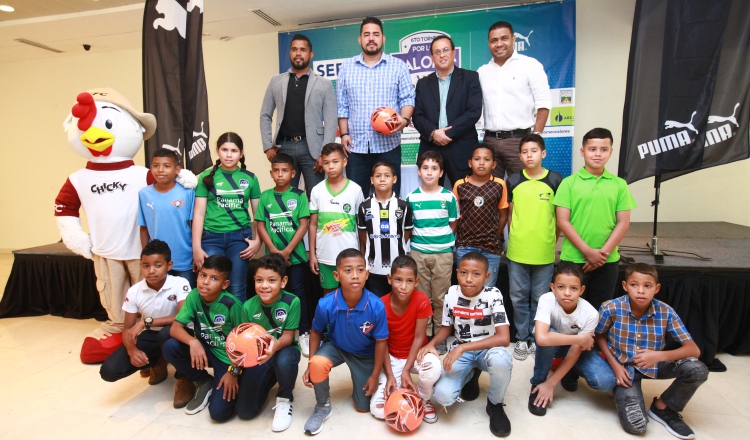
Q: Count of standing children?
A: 9